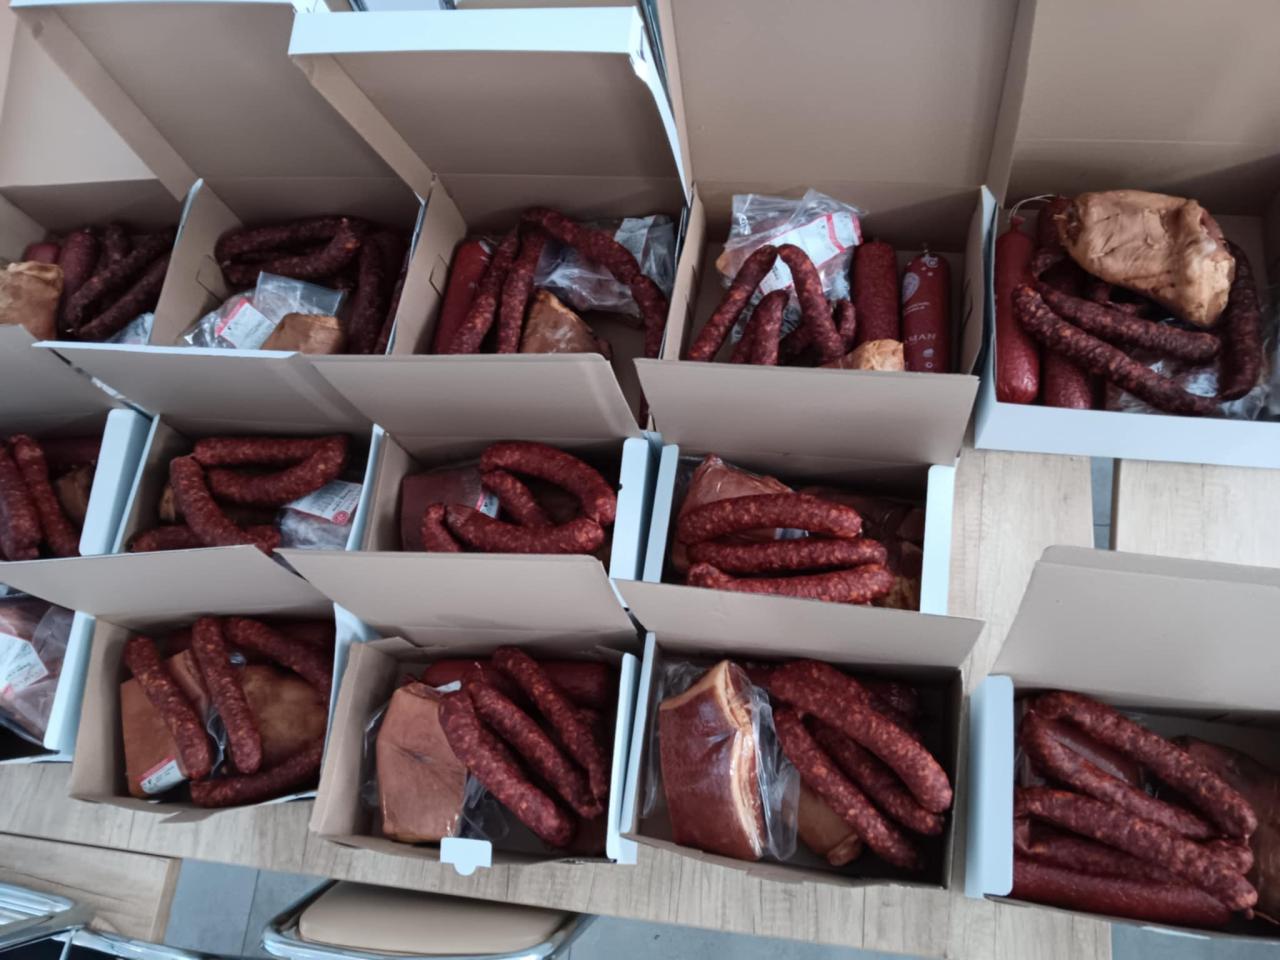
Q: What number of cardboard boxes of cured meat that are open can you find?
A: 14